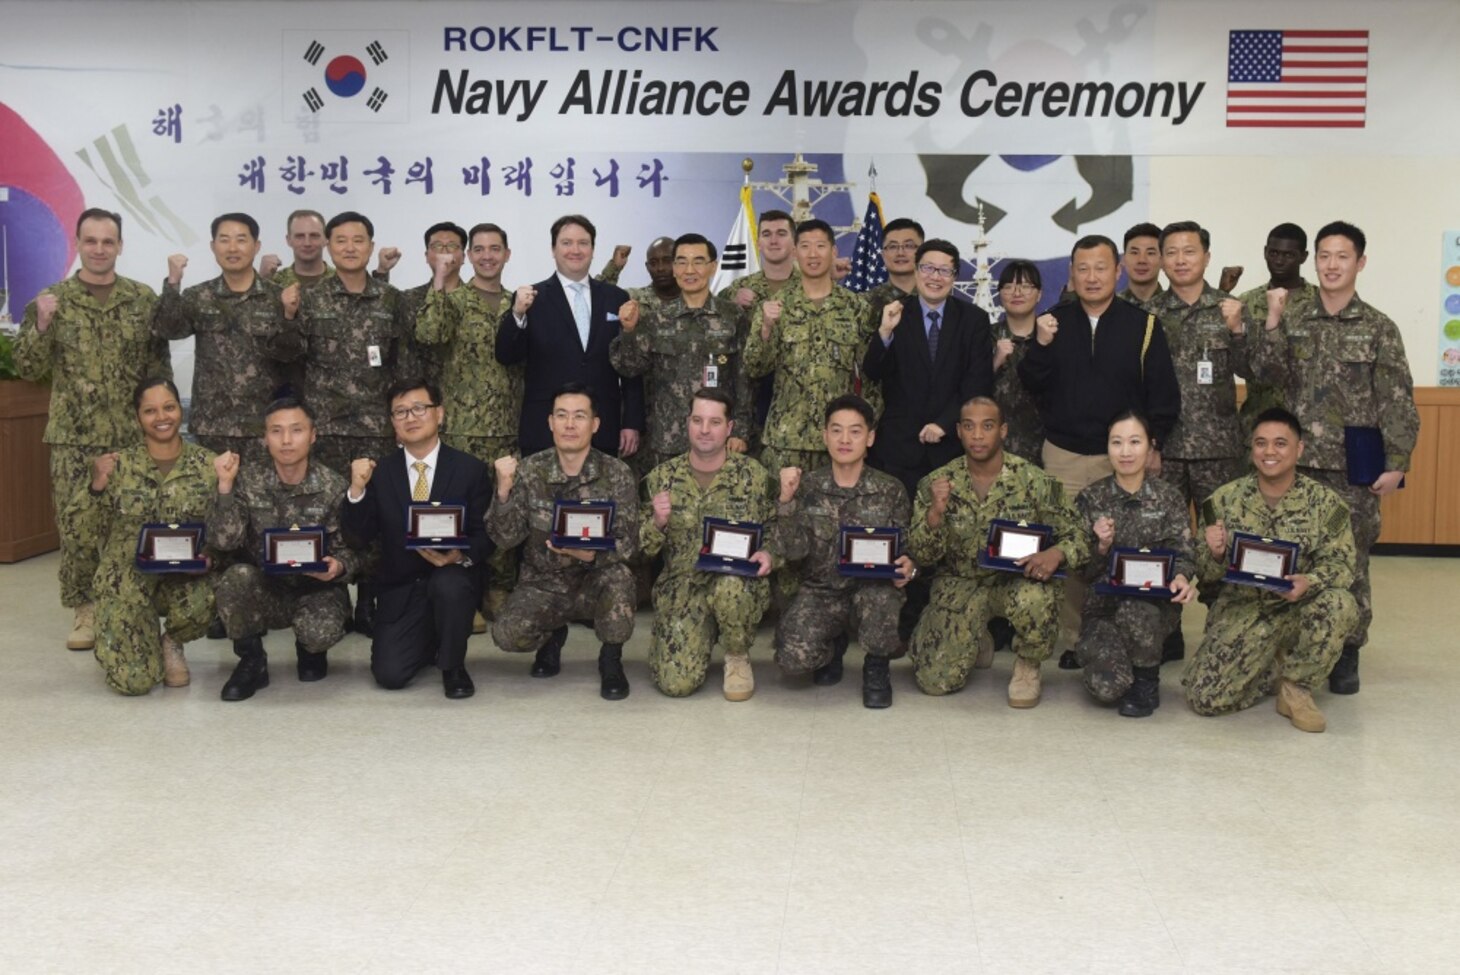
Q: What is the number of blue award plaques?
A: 9